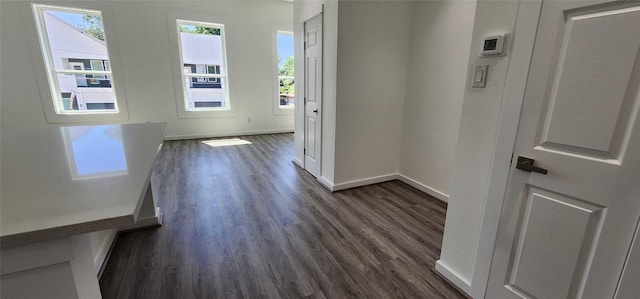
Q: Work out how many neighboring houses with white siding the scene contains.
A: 2